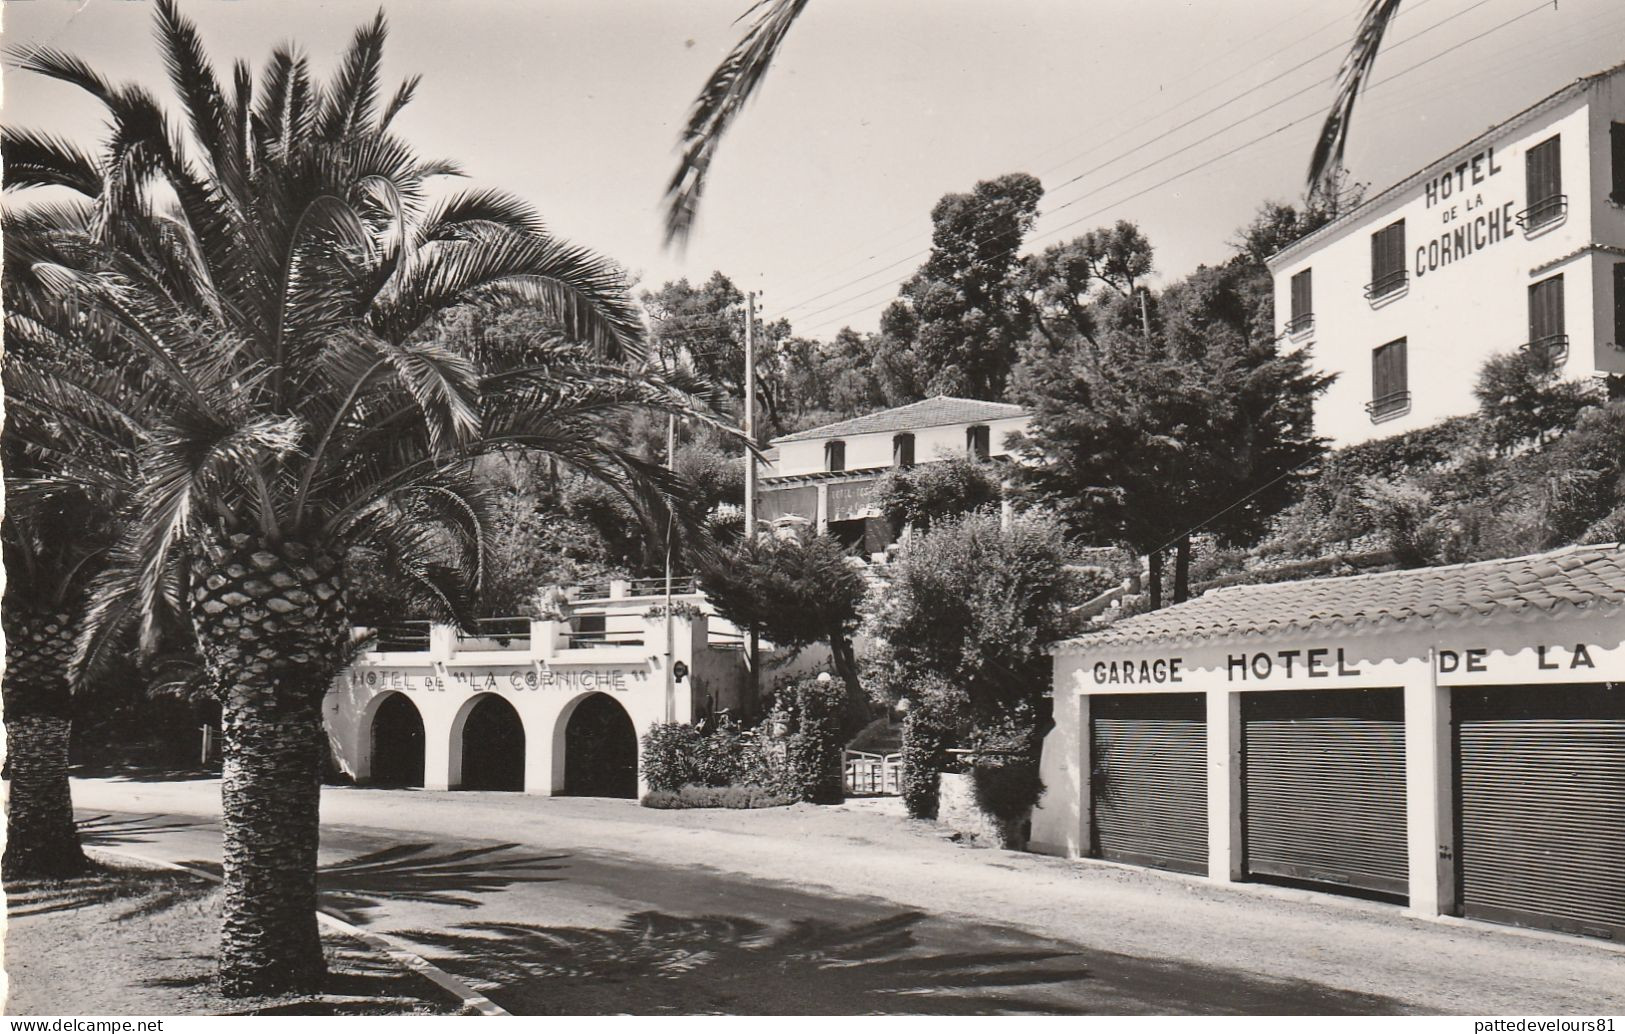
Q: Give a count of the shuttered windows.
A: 10